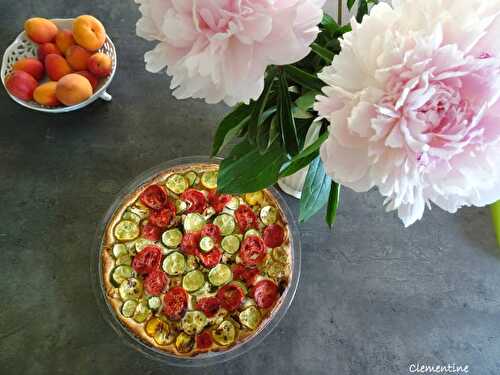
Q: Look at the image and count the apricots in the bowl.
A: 12